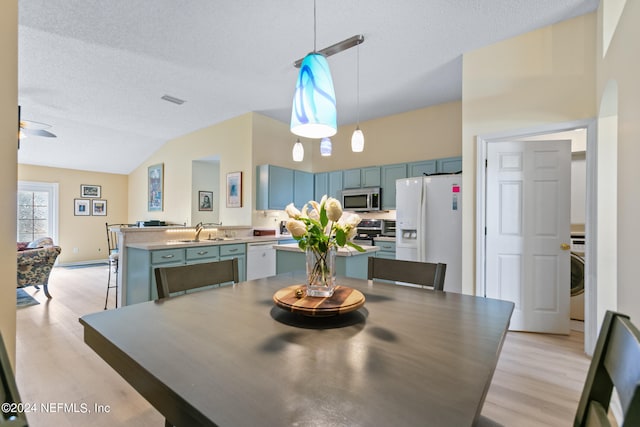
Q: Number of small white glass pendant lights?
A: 2